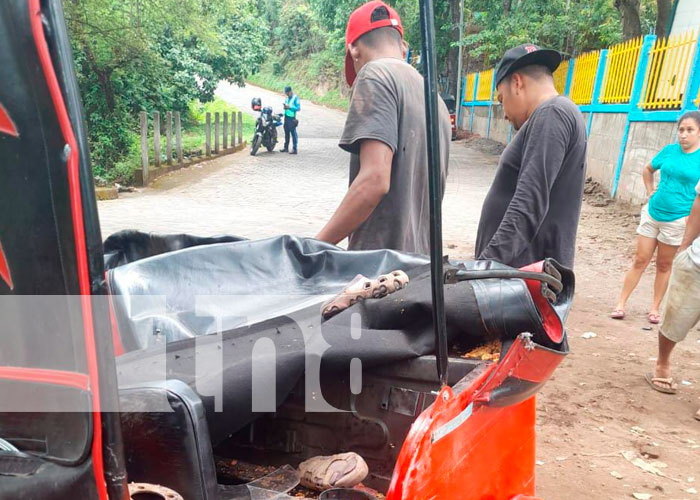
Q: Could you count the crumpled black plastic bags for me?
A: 0